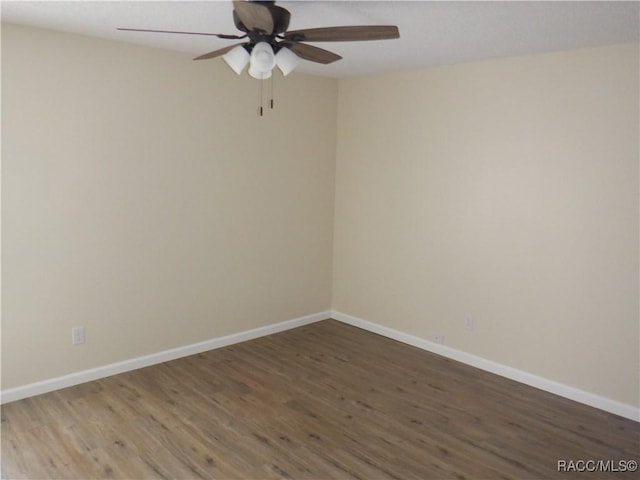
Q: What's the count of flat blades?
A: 5